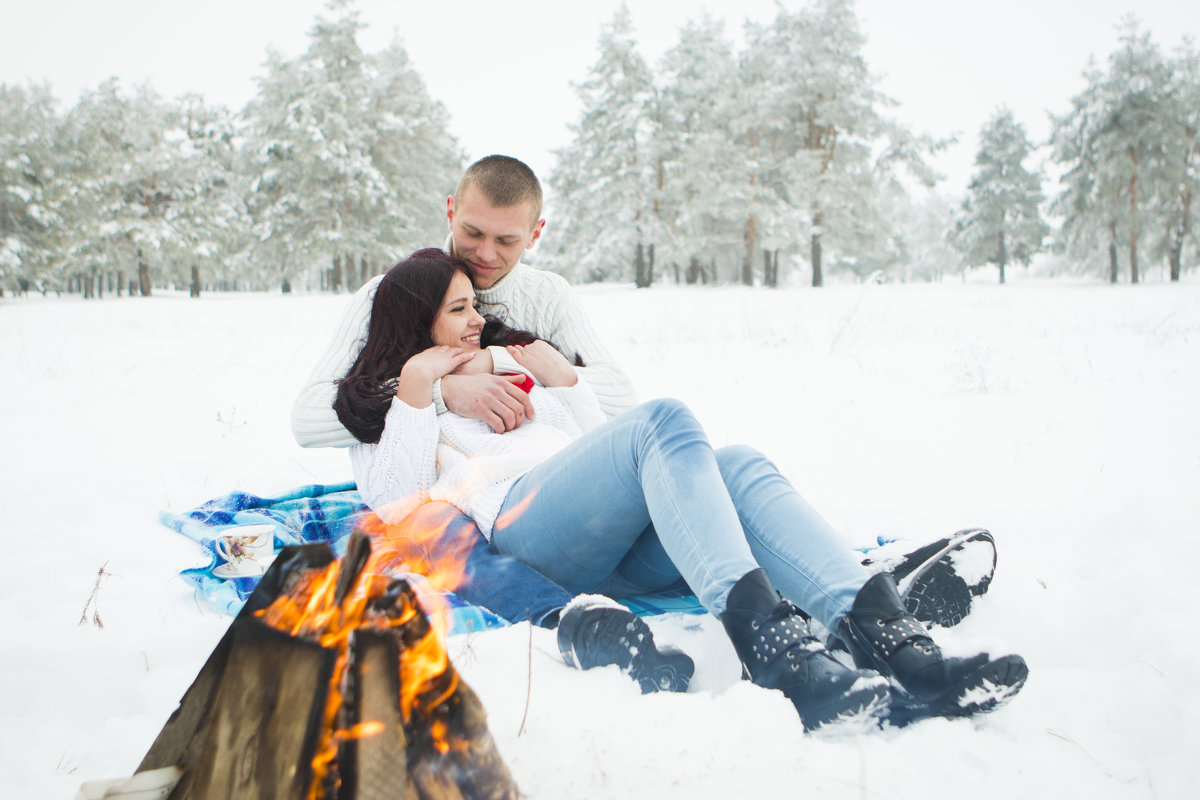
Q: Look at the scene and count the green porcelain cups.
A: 0